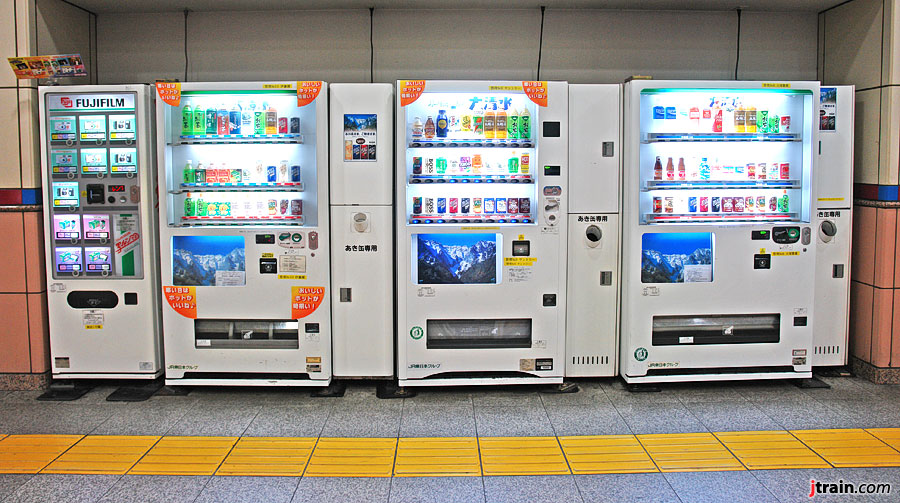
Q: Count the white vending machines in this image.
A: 4